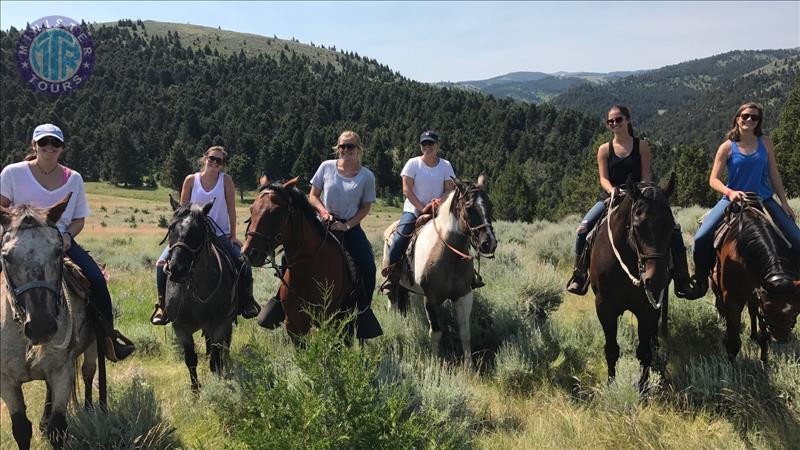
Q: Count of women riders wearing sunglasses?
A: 6